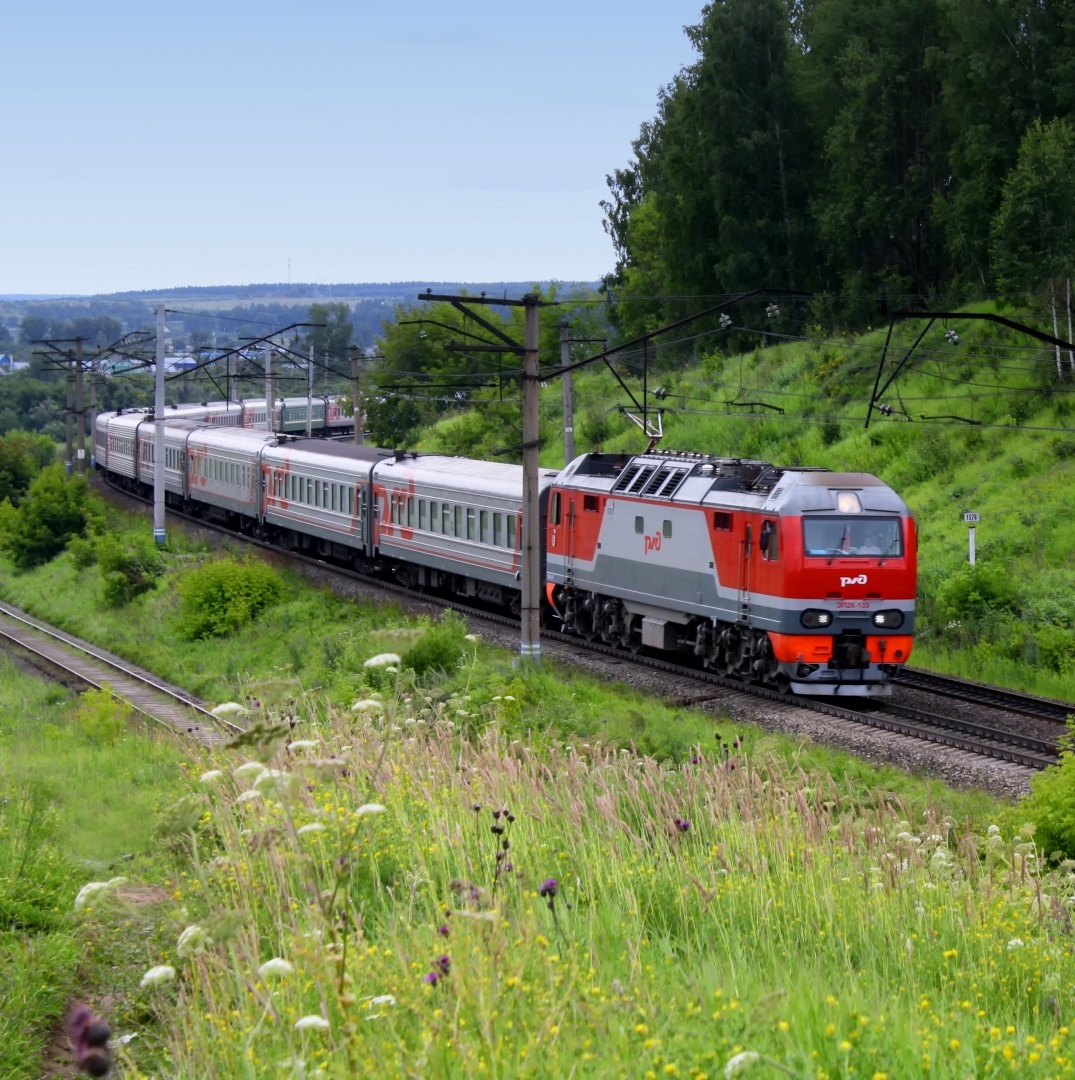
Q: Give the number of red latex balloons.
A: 0